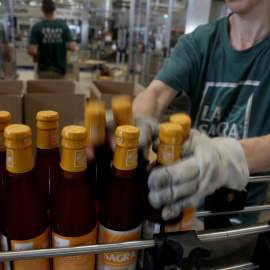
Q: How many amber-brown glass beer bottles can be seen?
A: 9